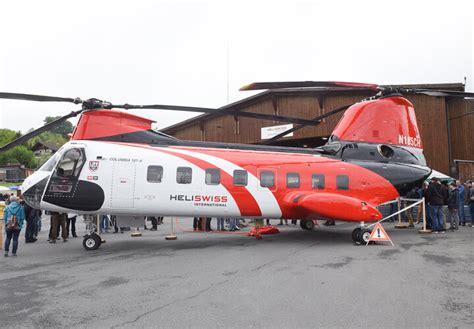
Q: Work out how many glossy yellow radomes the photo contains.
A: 0